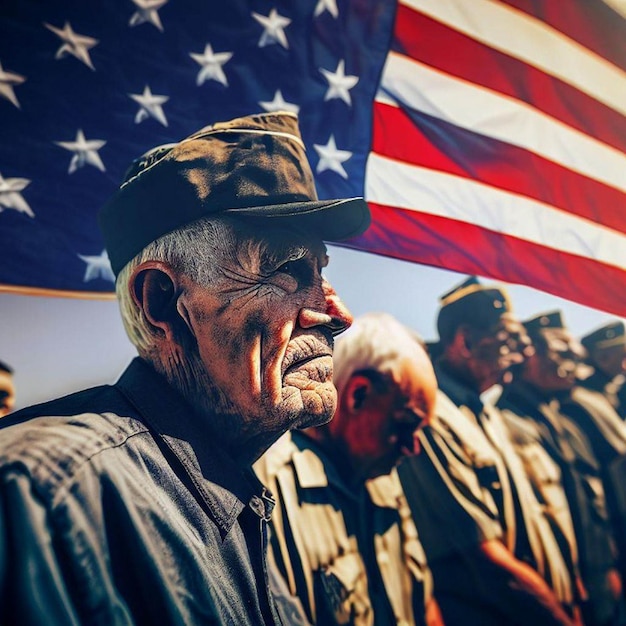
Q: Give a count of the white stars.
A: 13